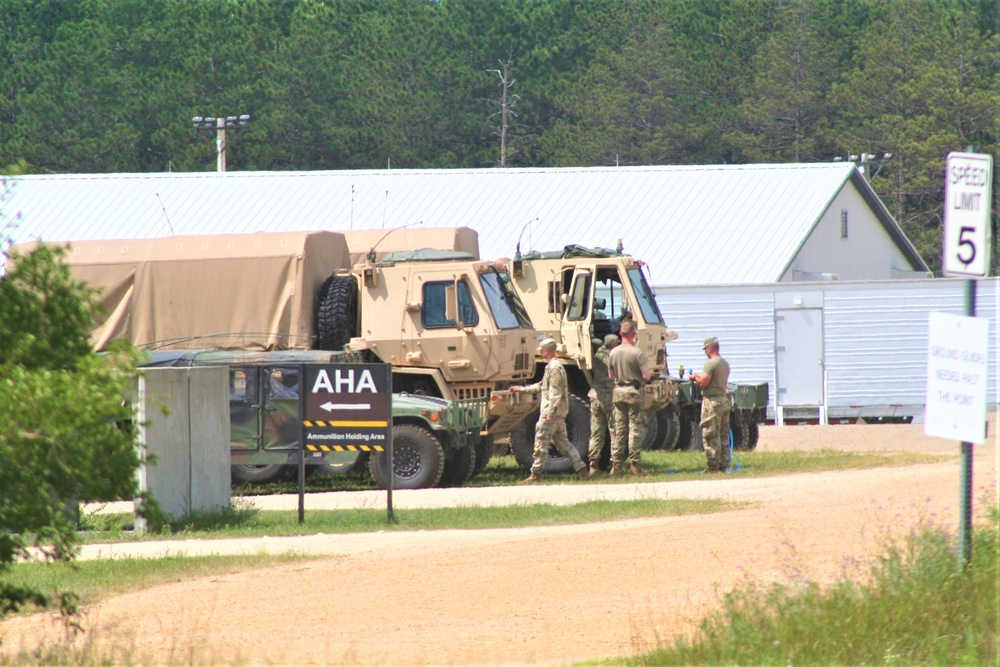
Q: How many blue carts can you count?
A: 0